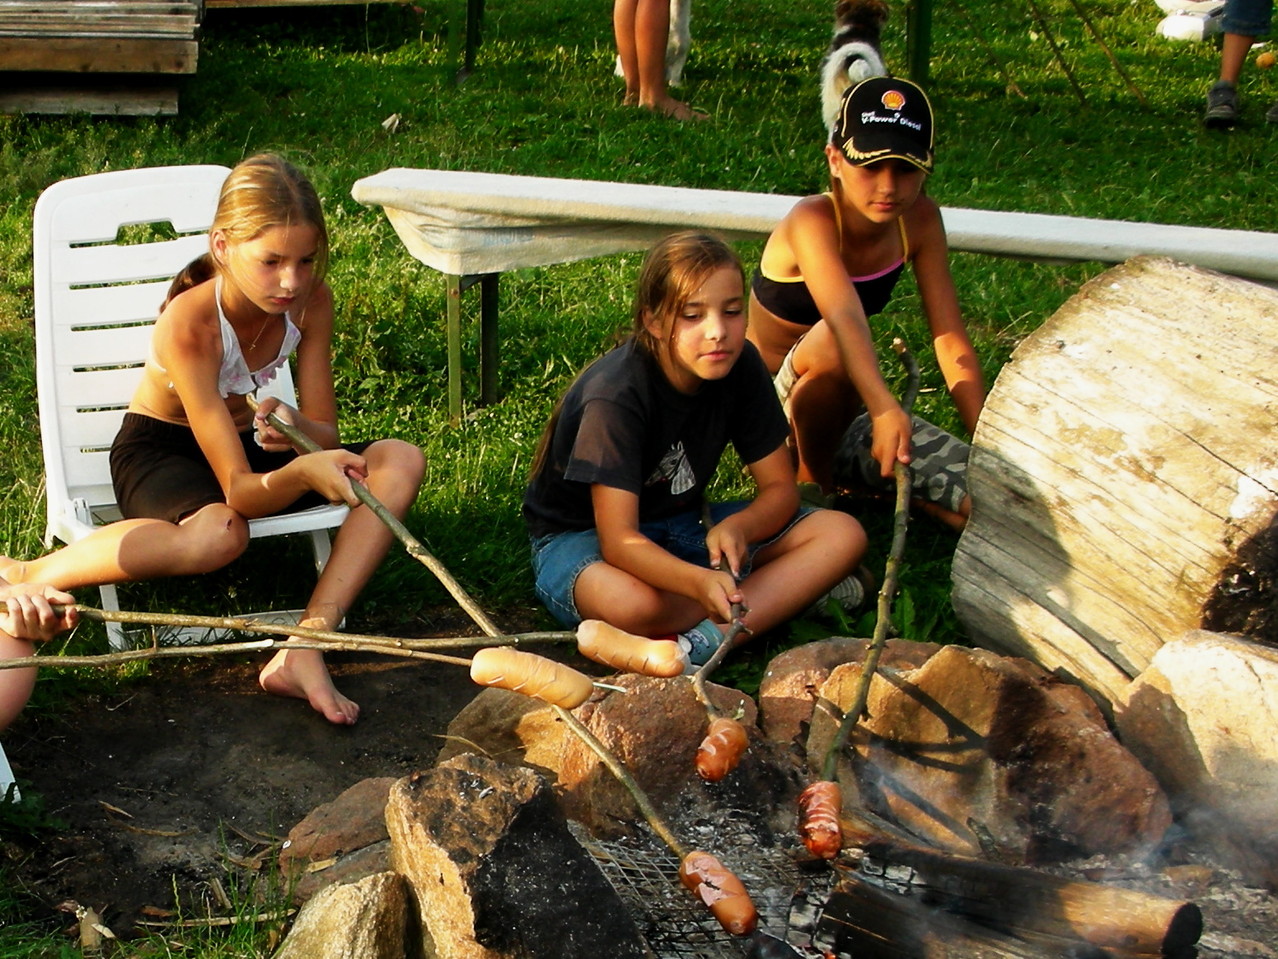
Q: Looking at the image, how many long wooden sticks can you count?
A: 5